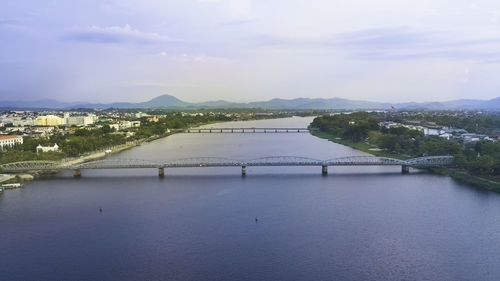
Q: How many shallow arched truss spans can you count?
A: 6